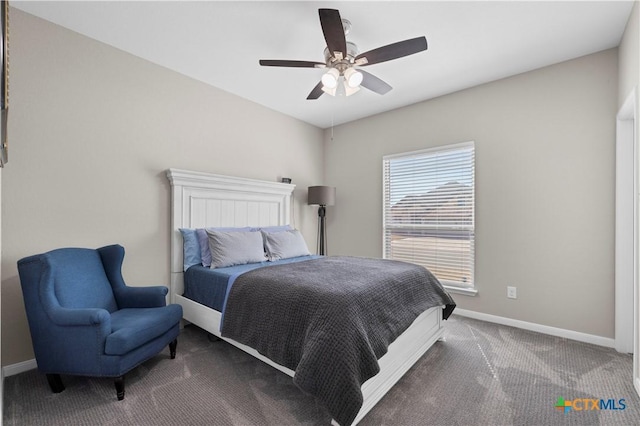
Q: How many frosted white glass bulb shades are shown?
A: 4